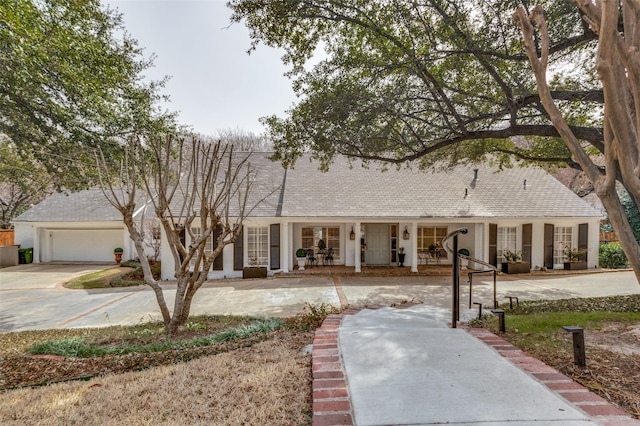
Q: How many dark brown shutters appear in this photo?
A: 8